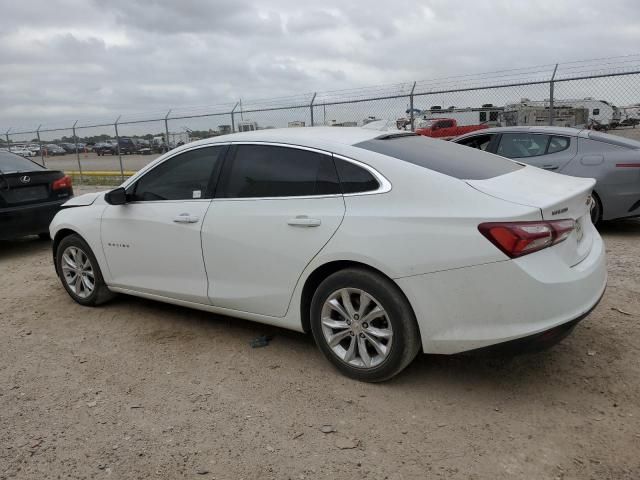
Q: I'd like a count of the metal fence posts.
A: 9